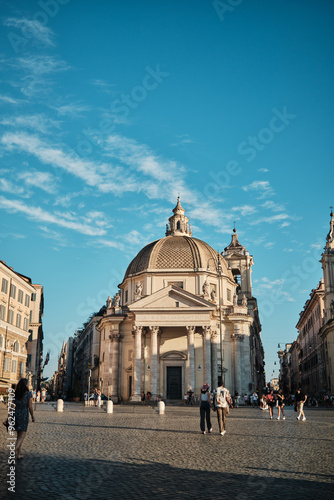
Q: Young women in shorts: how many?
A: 2